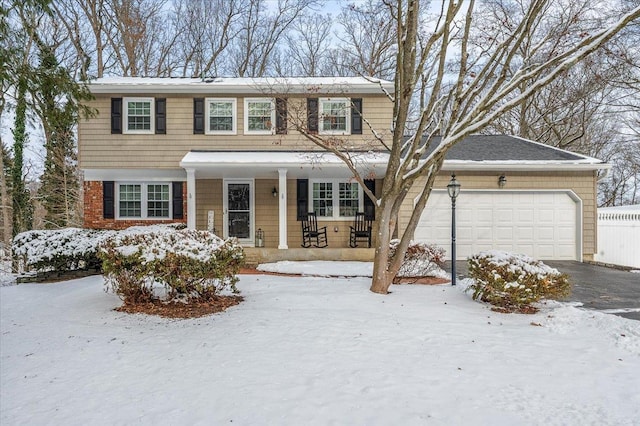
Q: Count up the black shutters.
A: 10